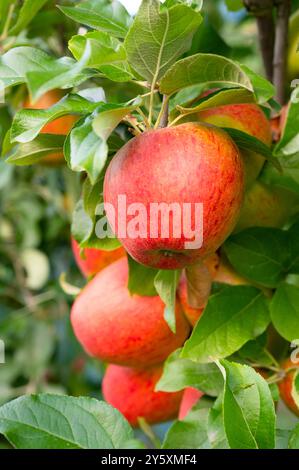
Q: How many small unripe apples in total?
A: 0